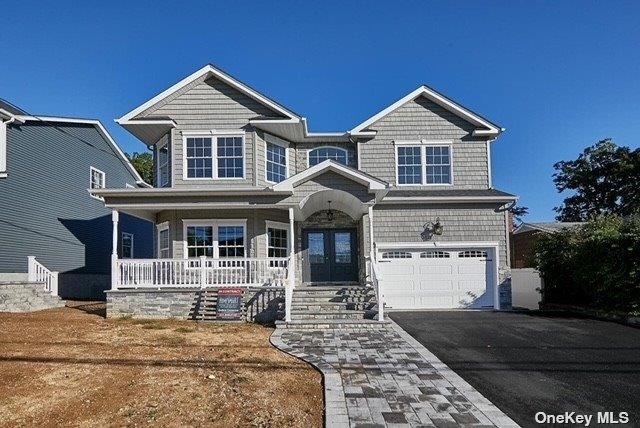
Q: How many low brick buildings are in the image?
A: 1